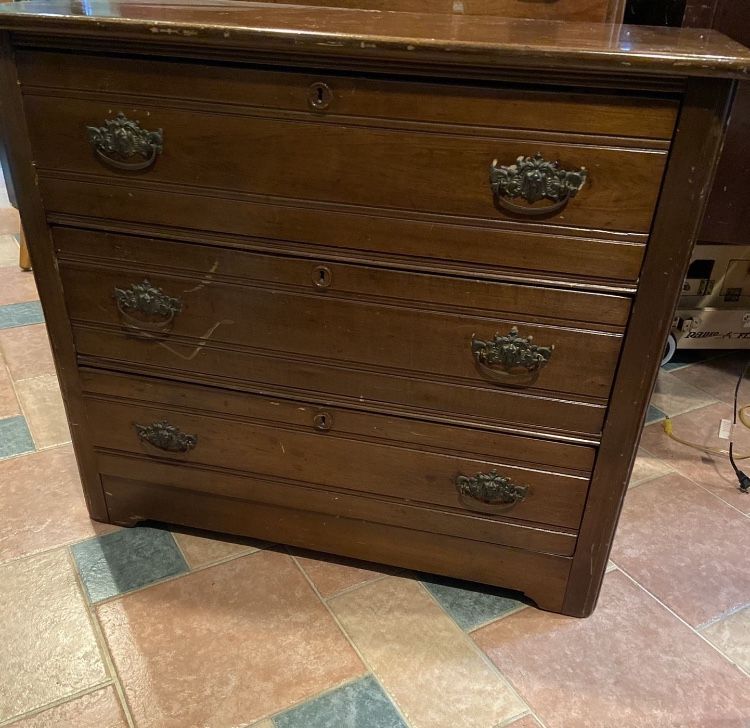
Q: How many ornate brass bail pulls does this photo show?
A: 6